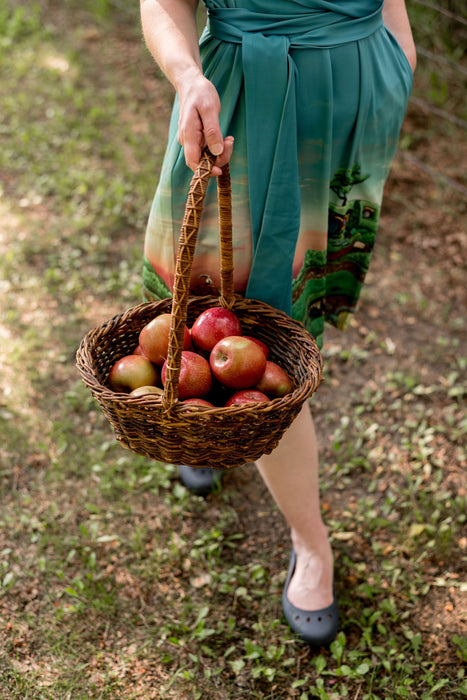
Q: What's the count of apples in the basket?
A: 11